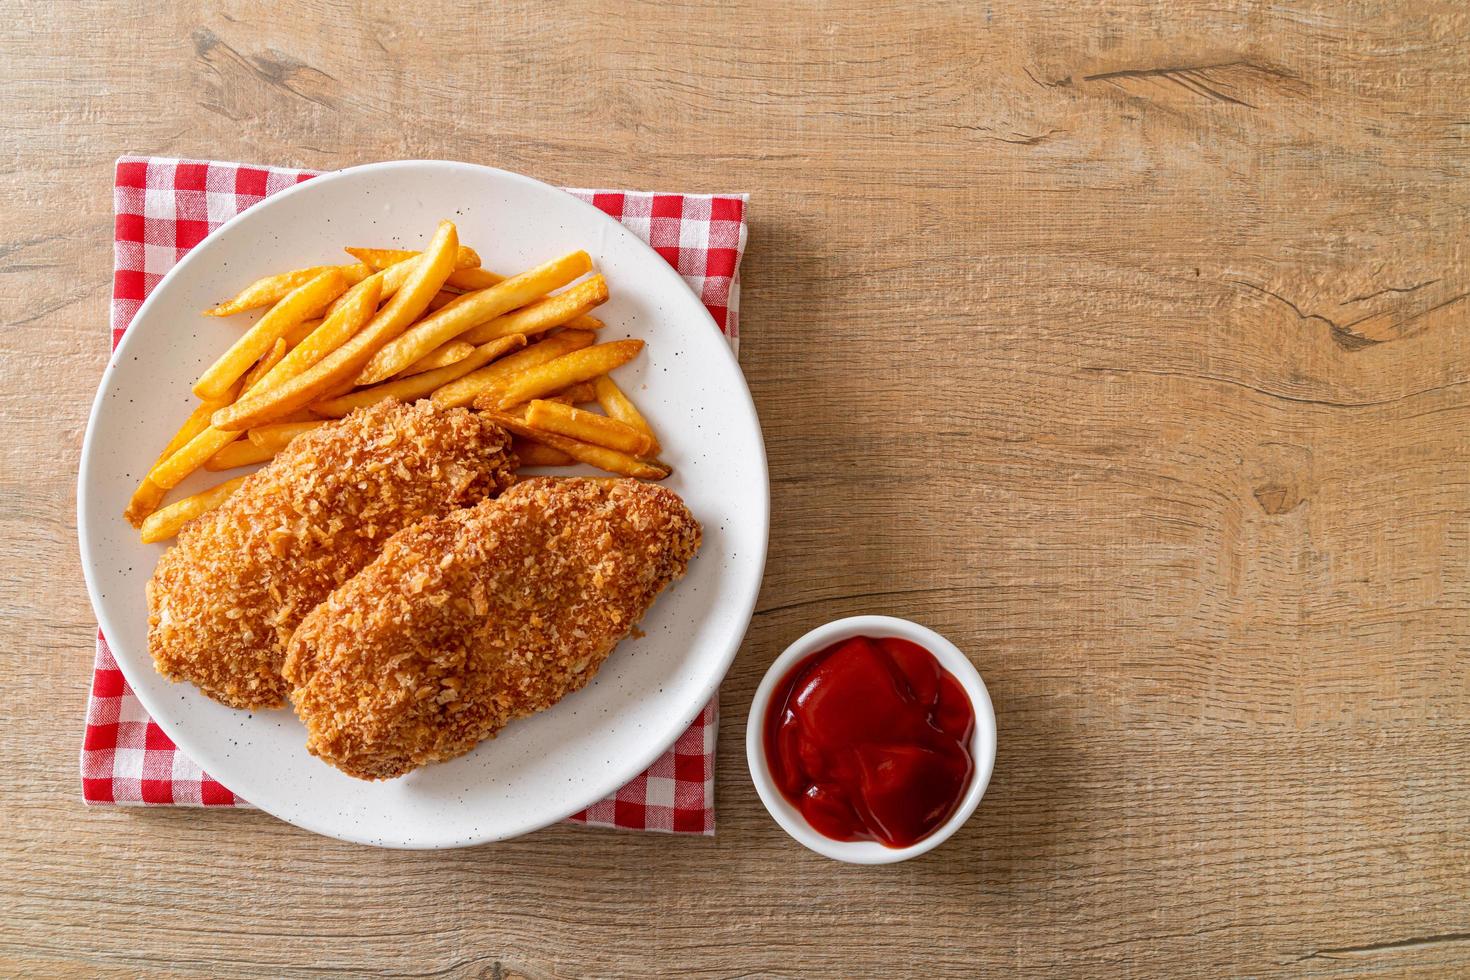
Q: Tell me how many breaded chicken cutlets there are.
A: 2